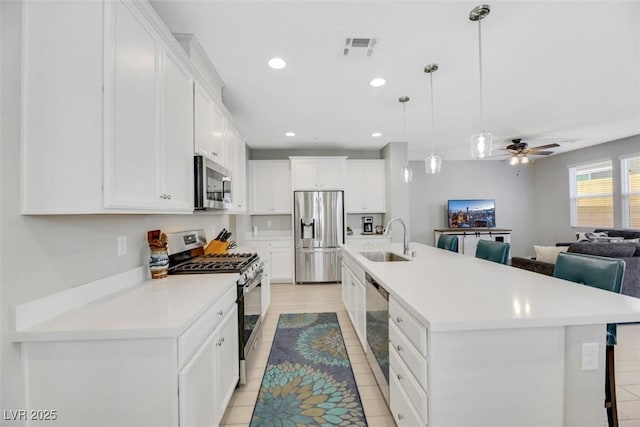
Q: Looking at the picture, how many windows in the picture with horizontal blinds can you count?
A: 2